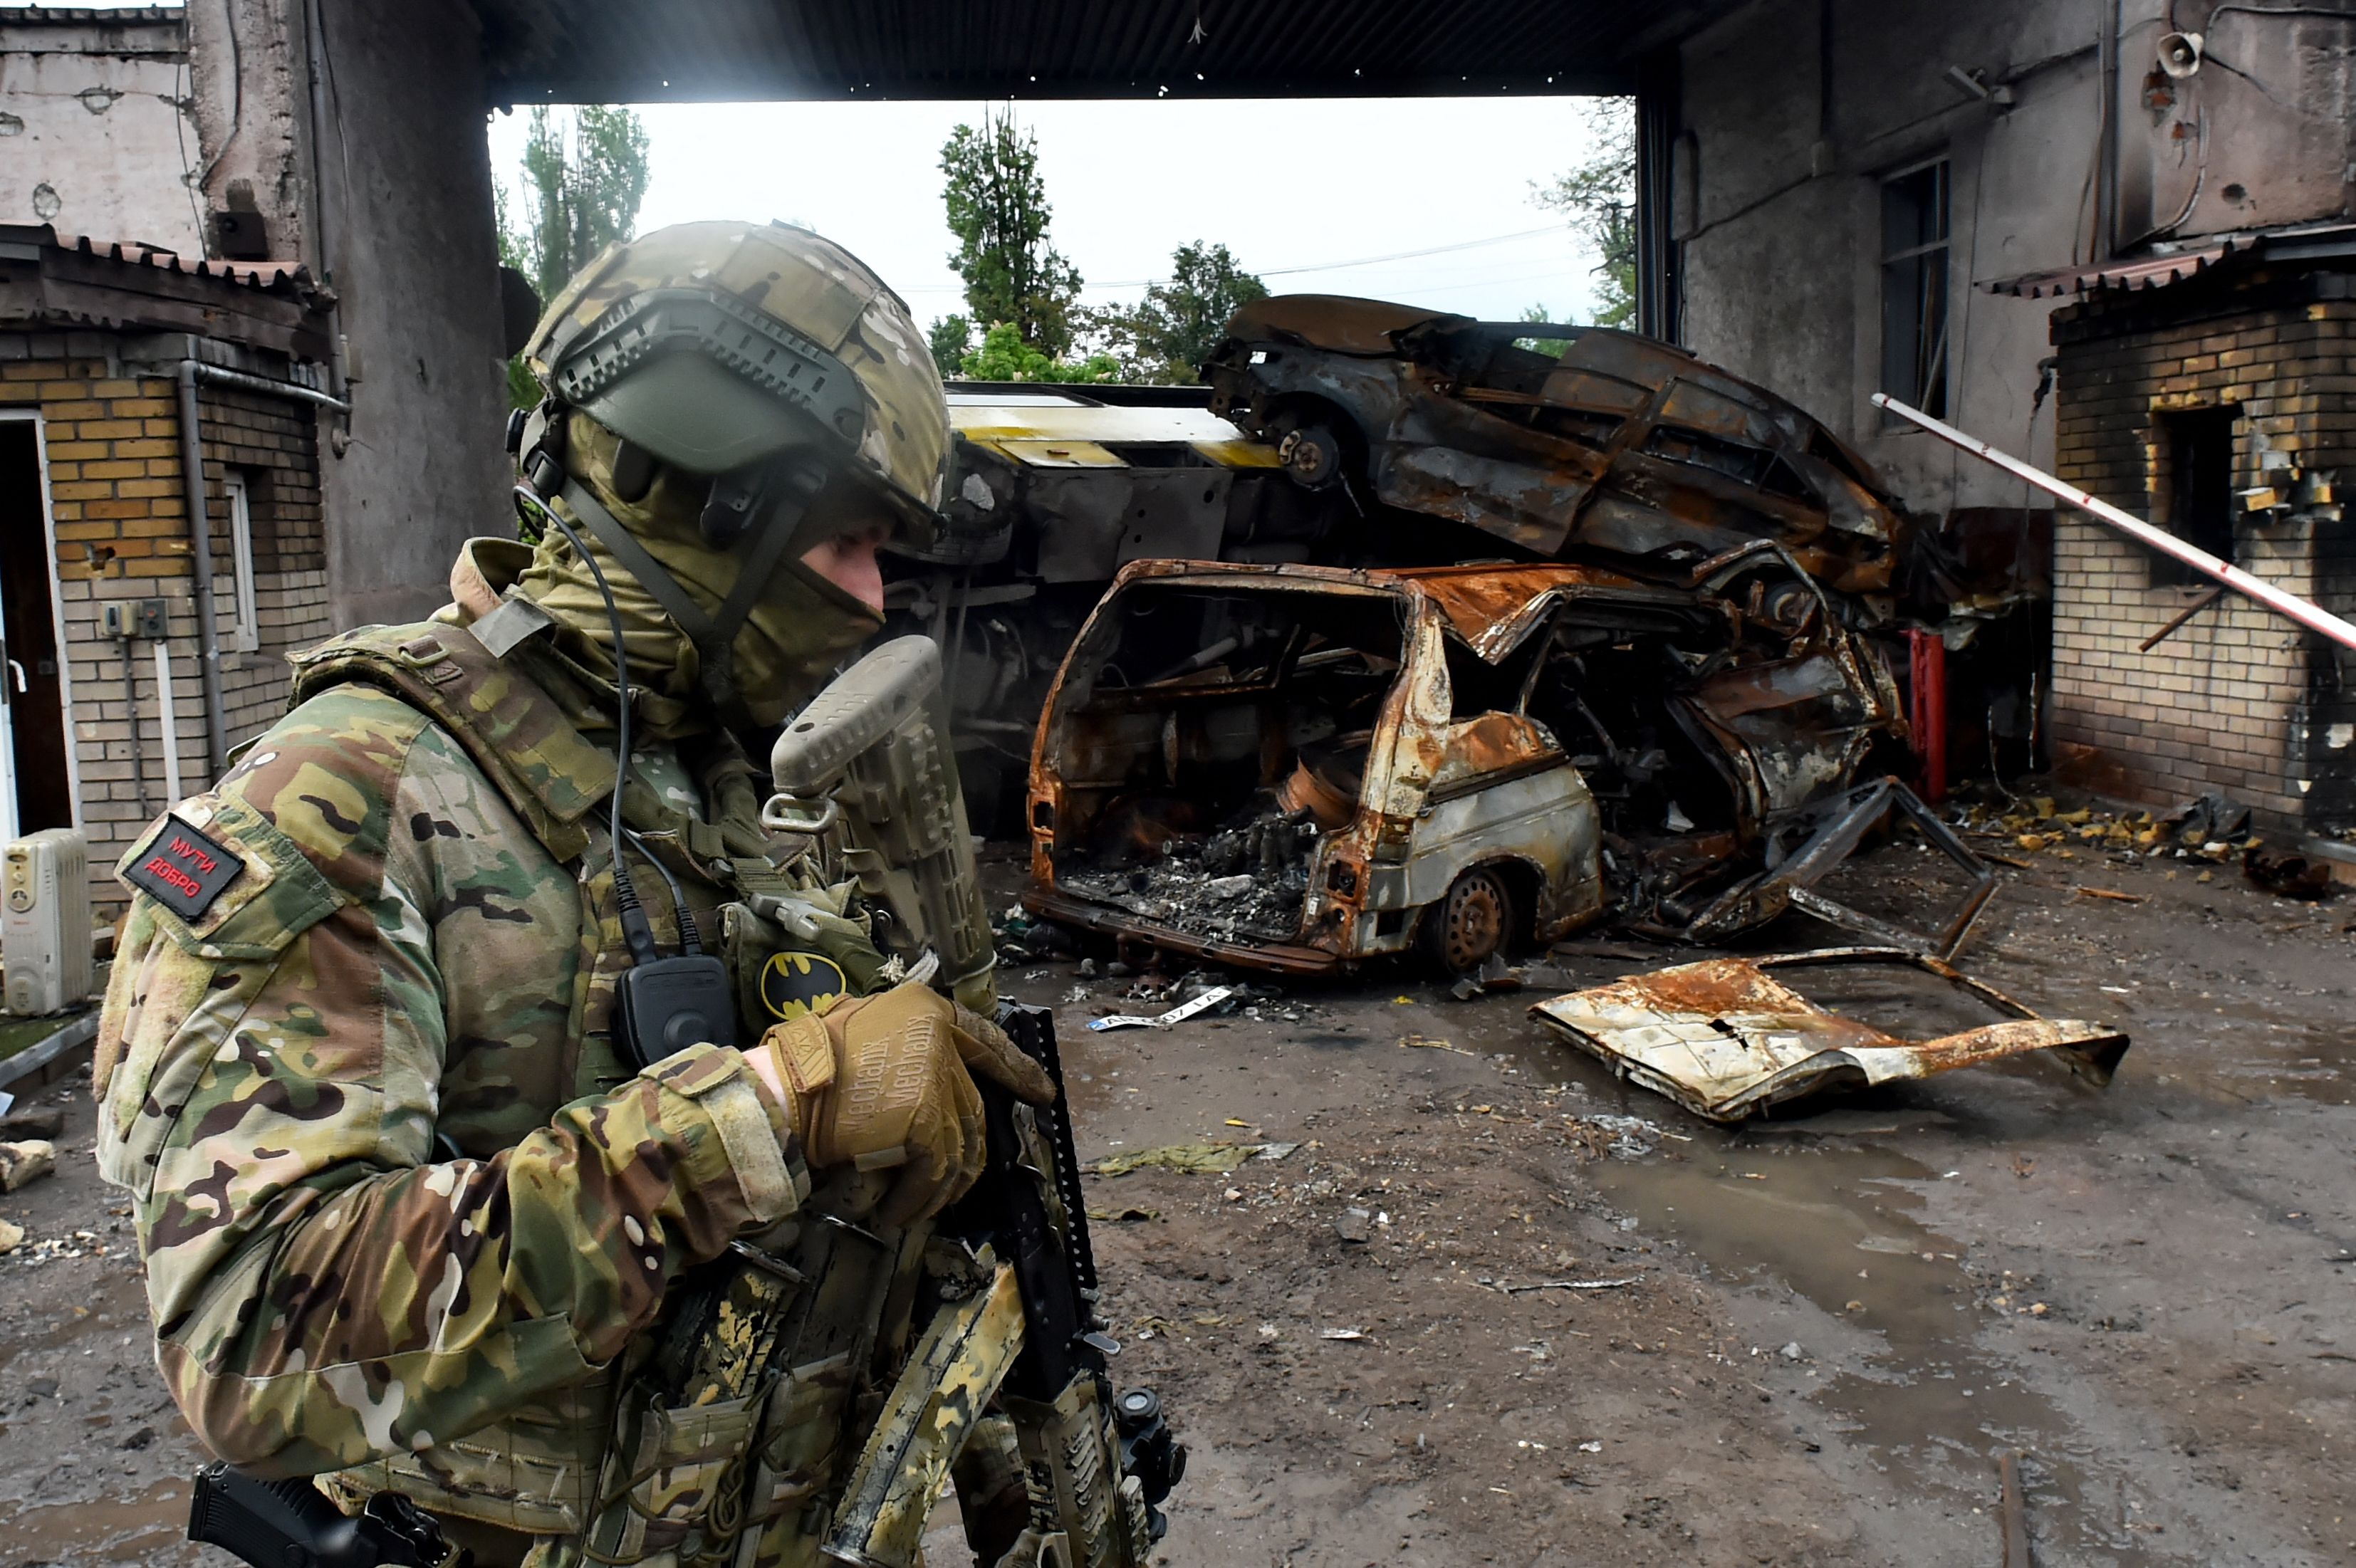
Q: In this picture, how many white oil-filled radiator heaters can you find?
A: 1